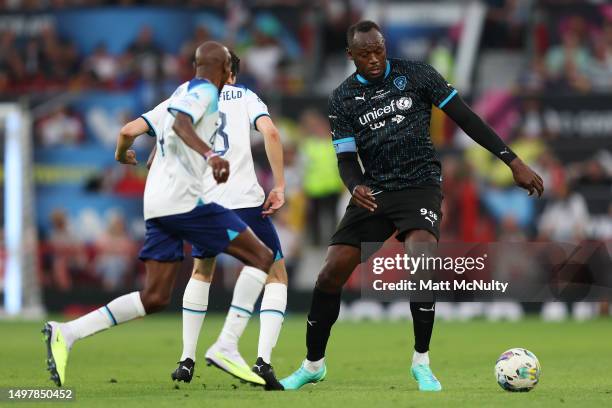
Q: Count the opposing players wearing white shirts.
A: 2